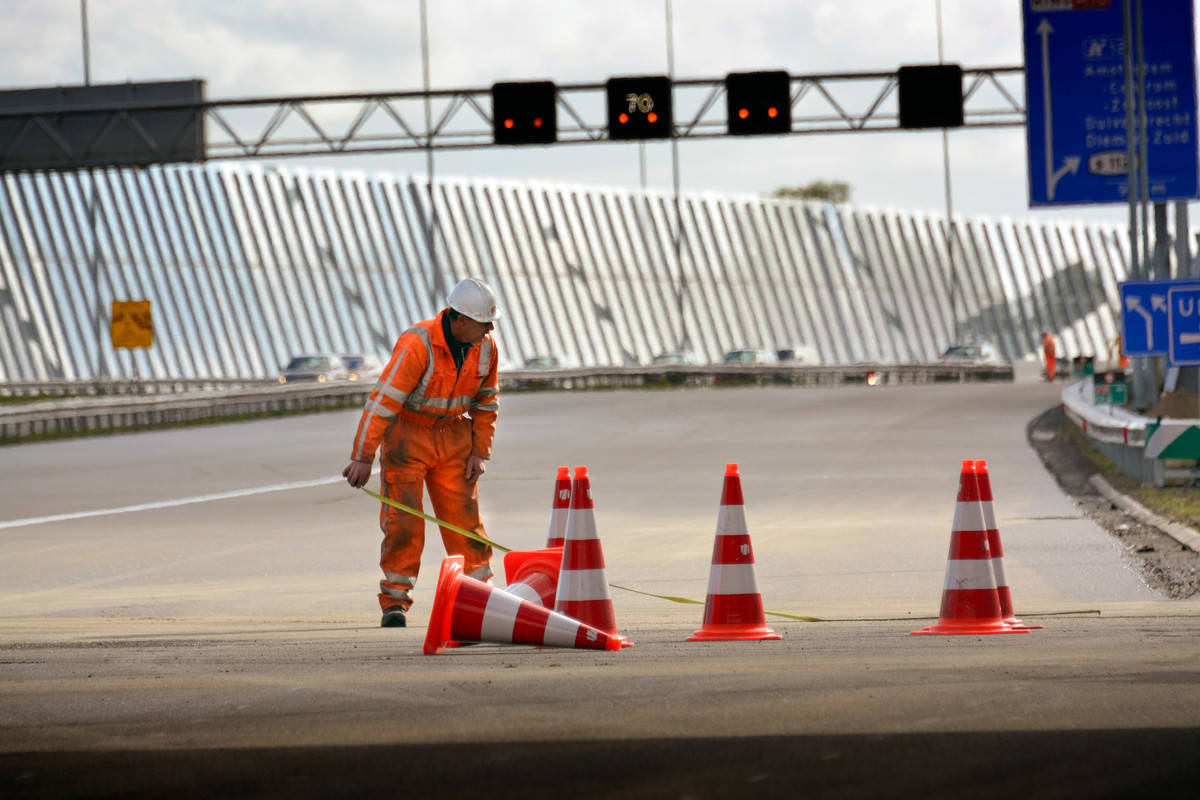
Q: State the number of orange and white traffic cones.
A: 7